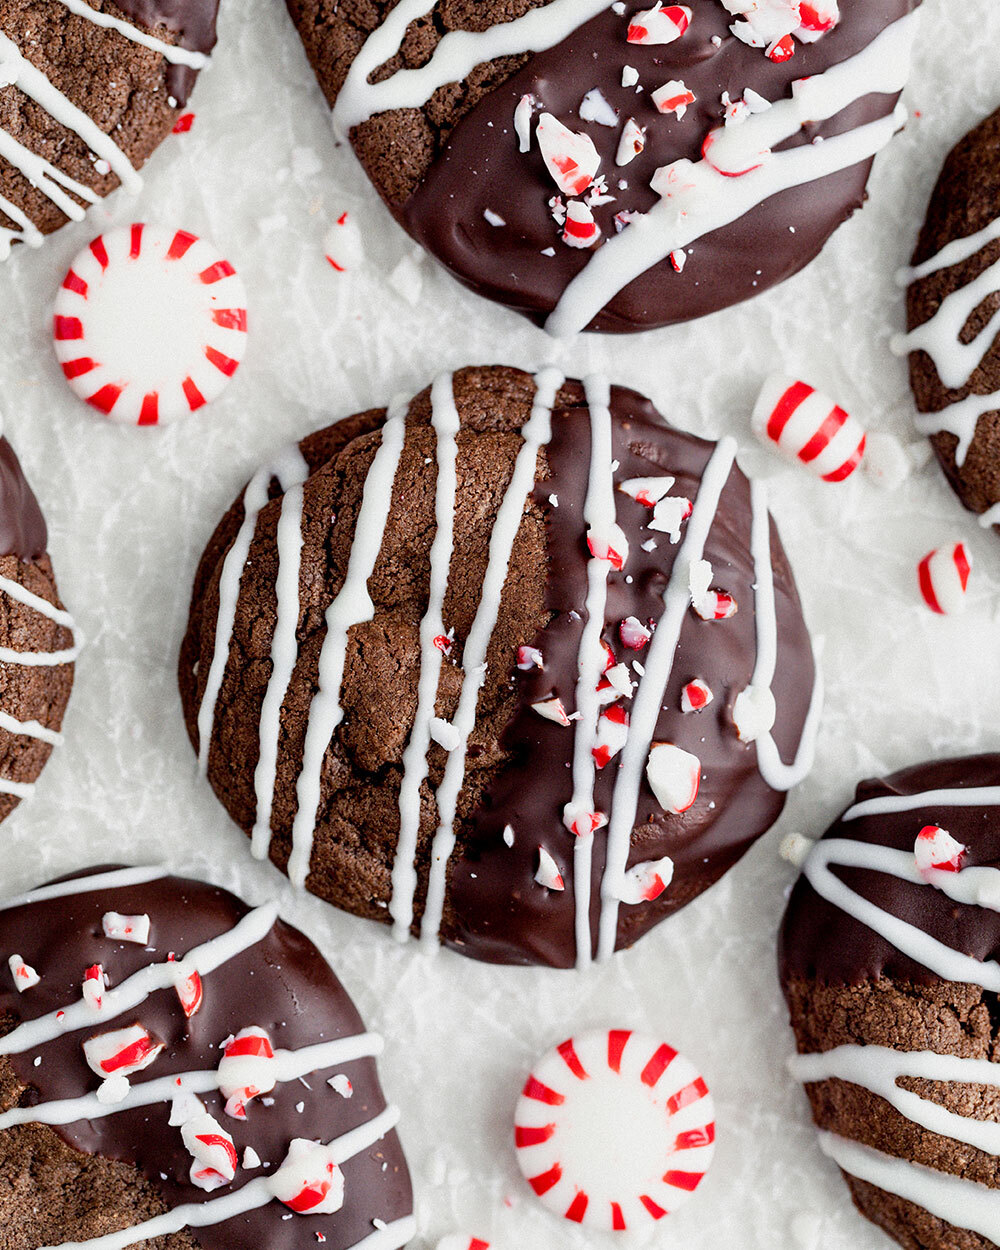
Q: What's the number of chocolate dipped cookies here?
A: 7